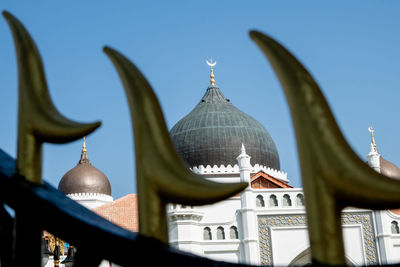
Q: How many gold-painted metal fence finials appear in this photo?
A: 3